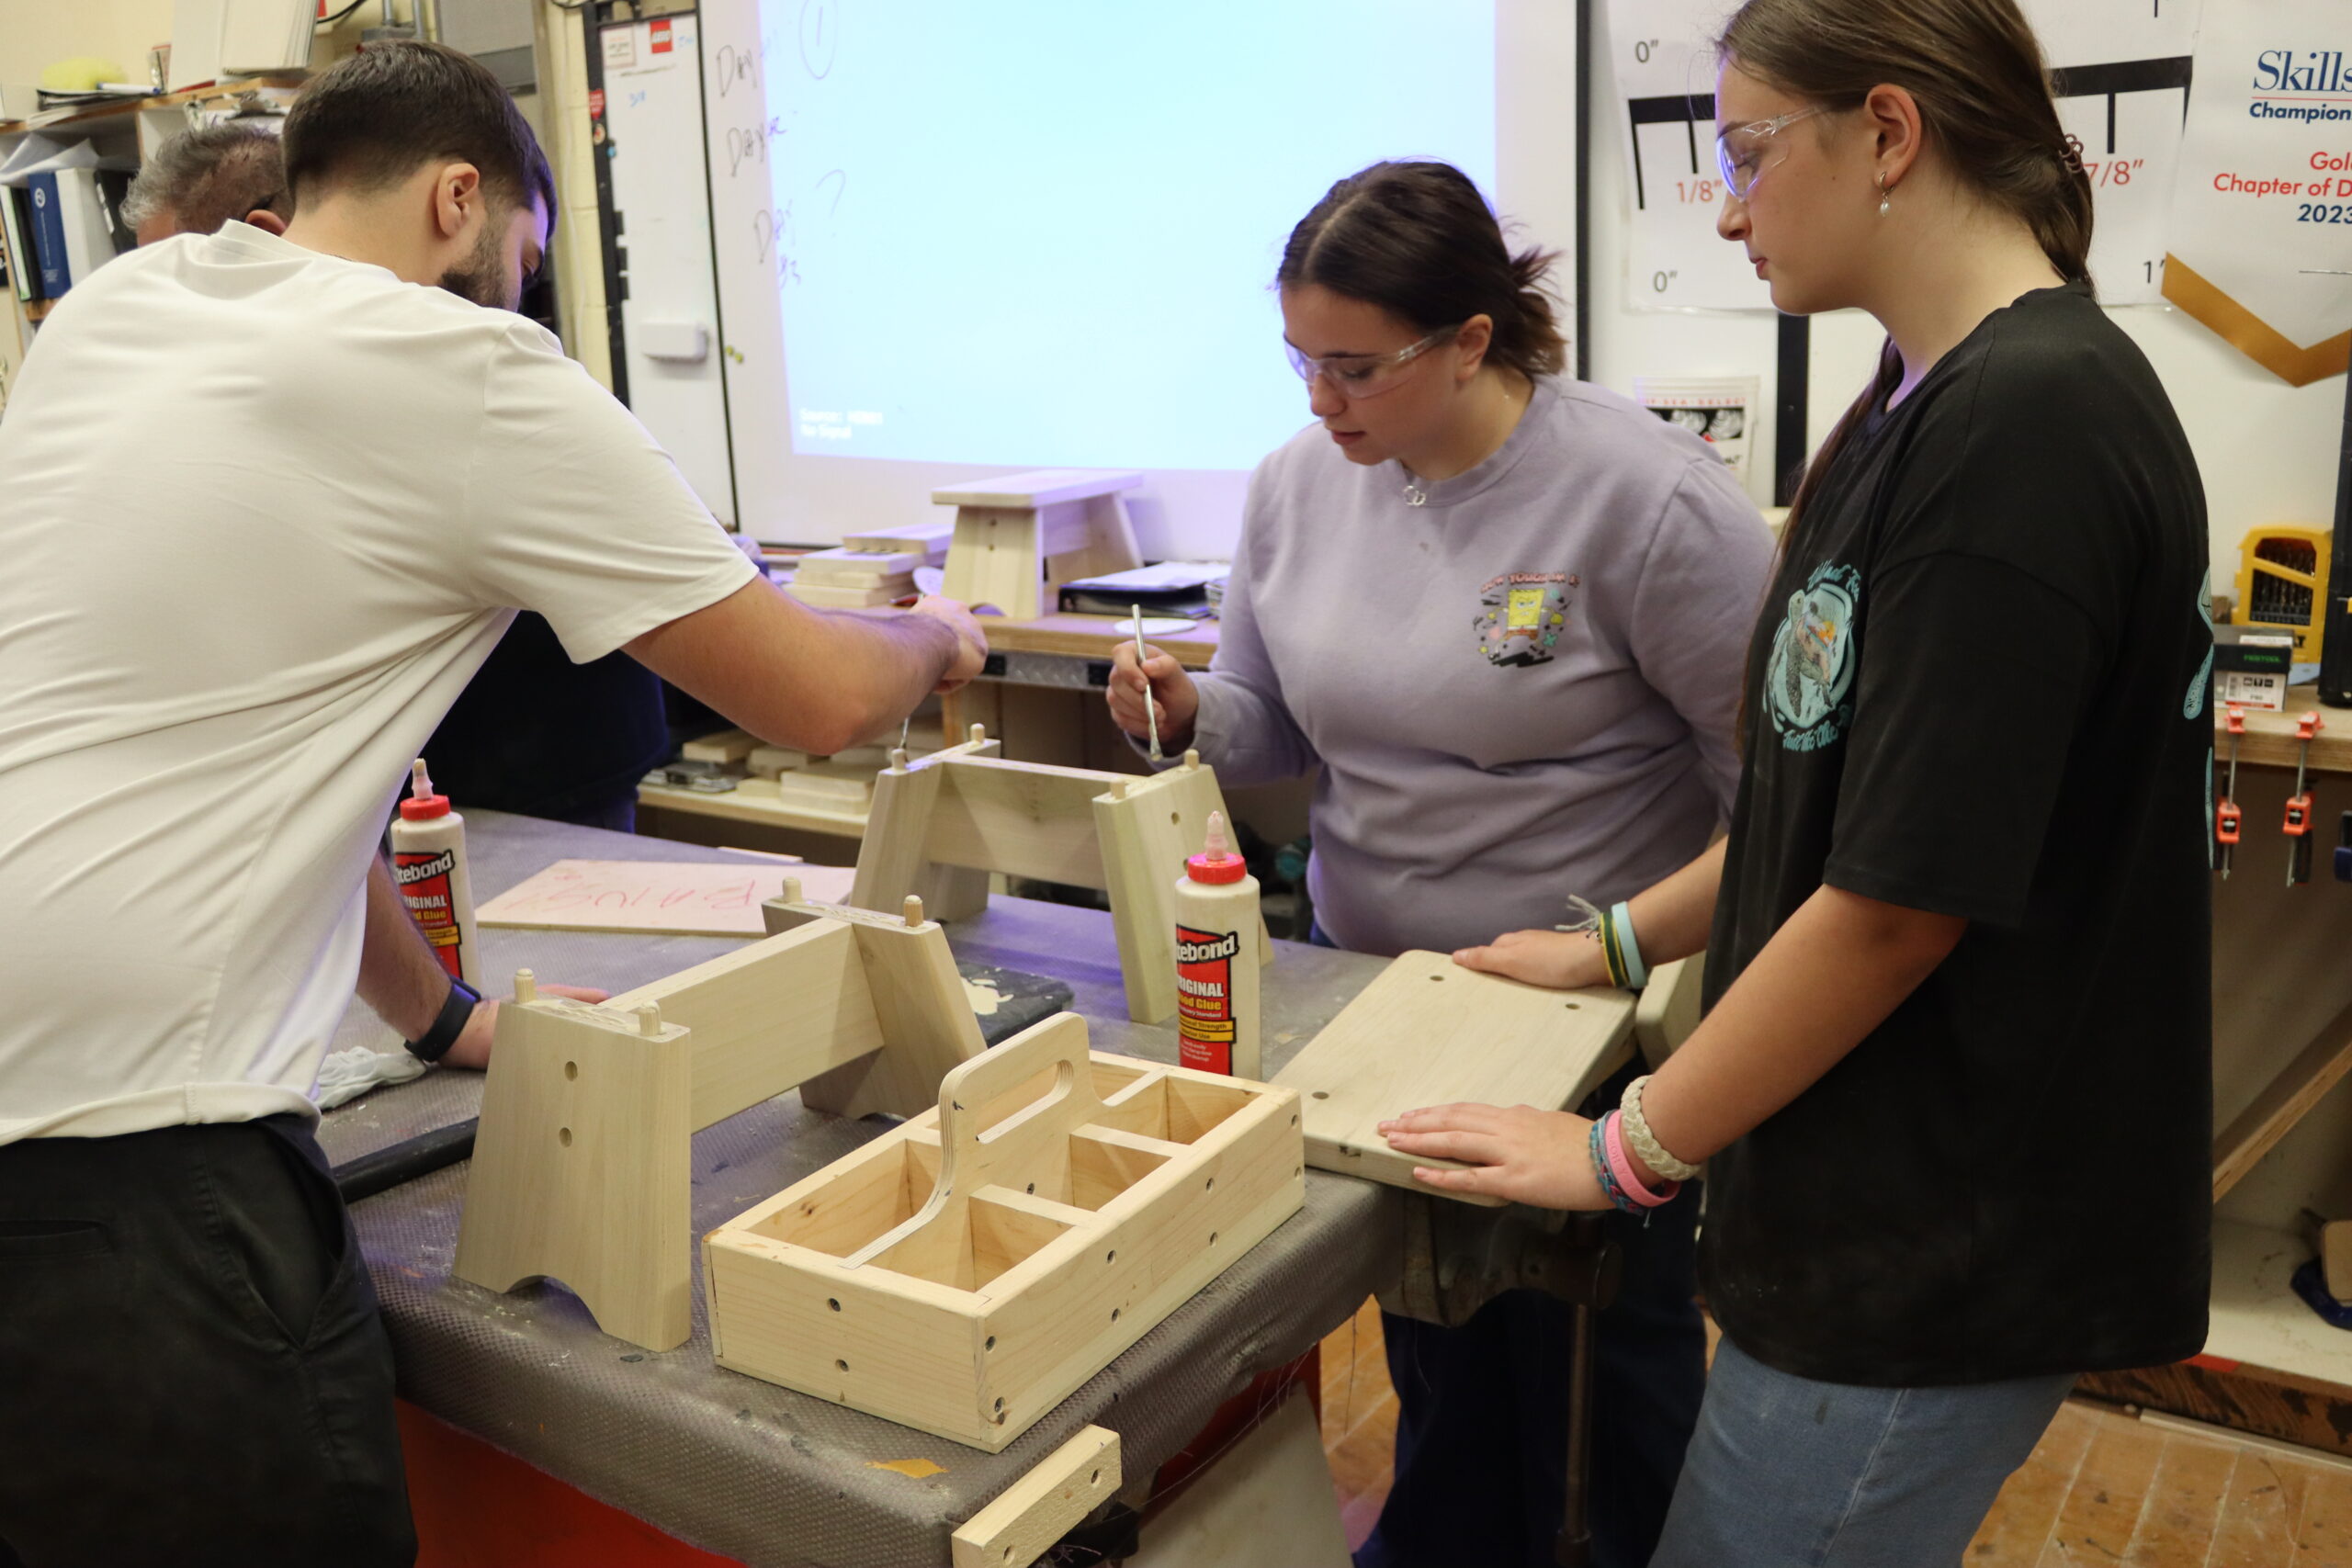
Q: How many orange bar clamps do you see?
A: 2